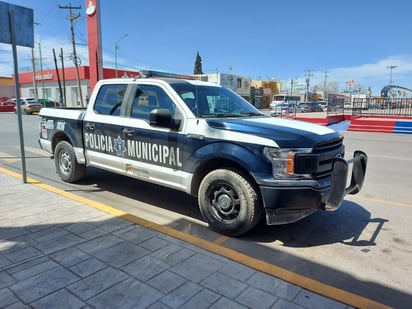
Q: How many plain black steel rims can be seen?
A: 1